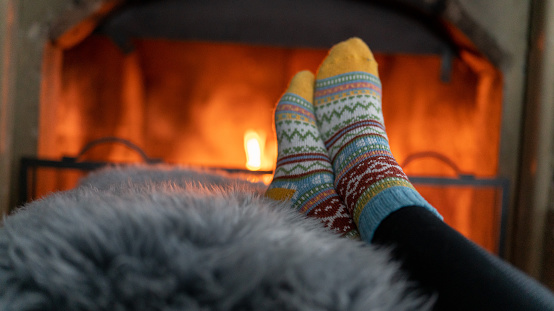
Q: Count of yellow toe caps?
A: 2